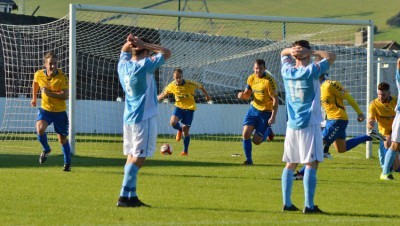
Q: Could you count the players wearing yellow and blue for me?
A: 5